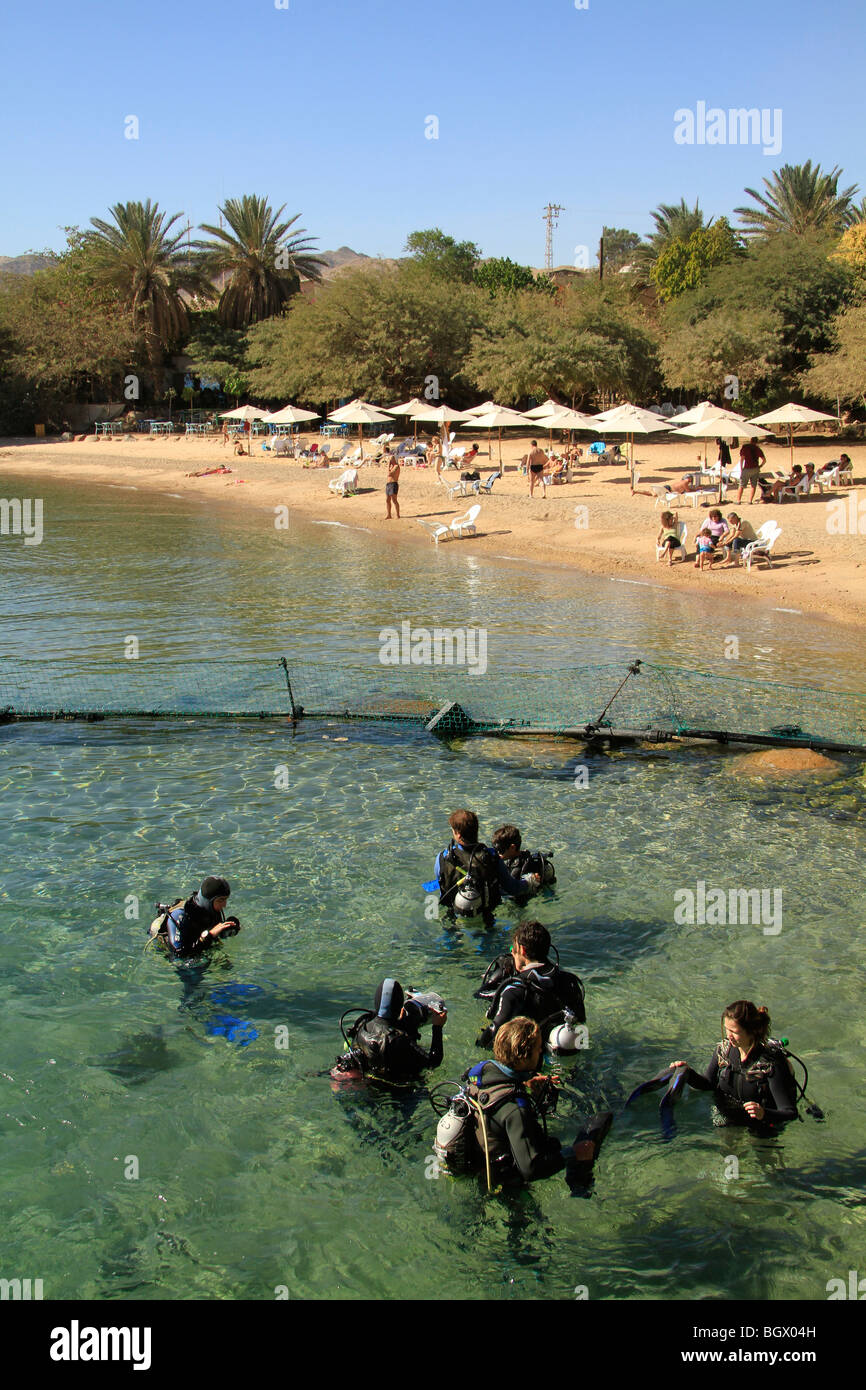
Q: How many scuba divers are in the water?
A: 7